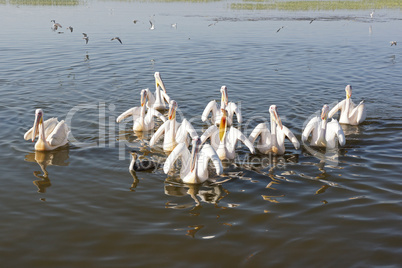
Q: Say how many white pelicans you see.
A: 10